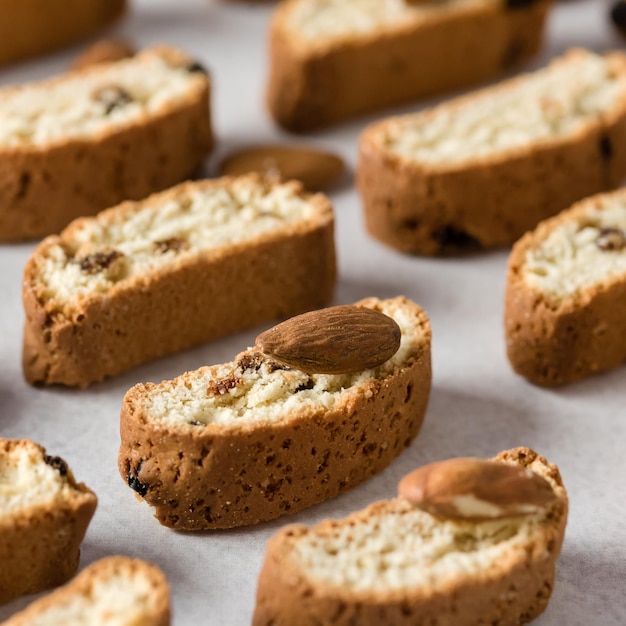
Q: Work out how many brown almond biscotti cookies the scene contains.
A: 10